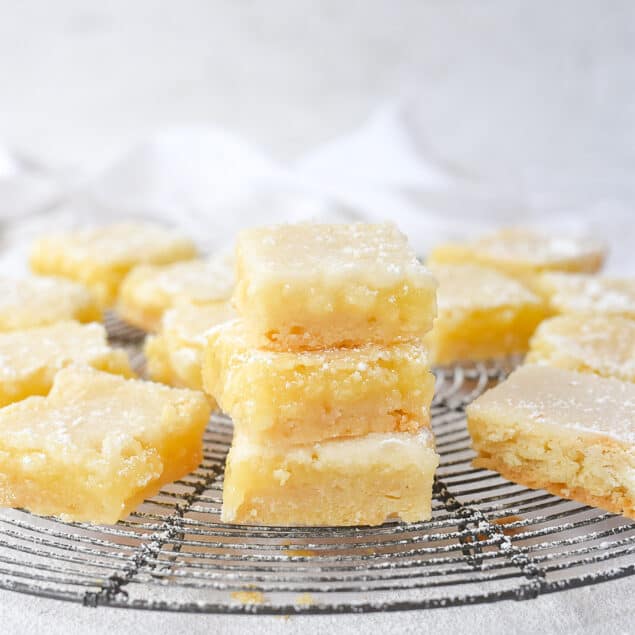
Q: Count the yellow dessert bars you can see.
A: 14